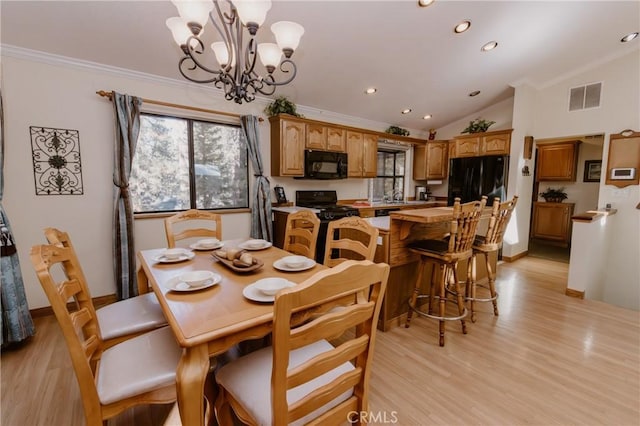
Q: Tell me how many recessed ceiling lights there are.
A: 8